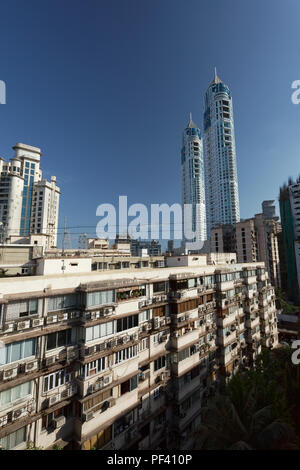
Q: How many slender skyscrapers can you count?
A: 2